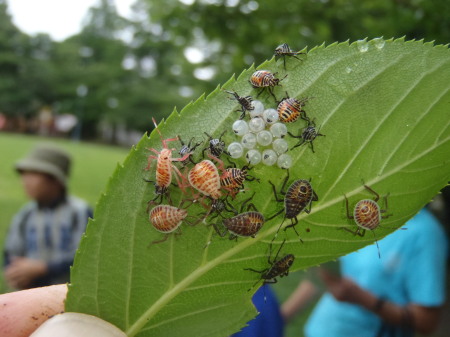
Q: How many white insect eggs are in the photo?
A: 12